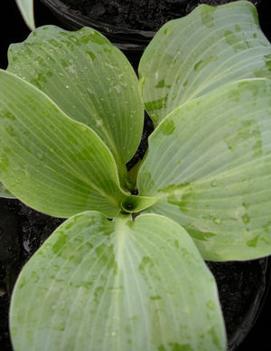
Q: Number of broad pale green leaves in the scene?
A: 5